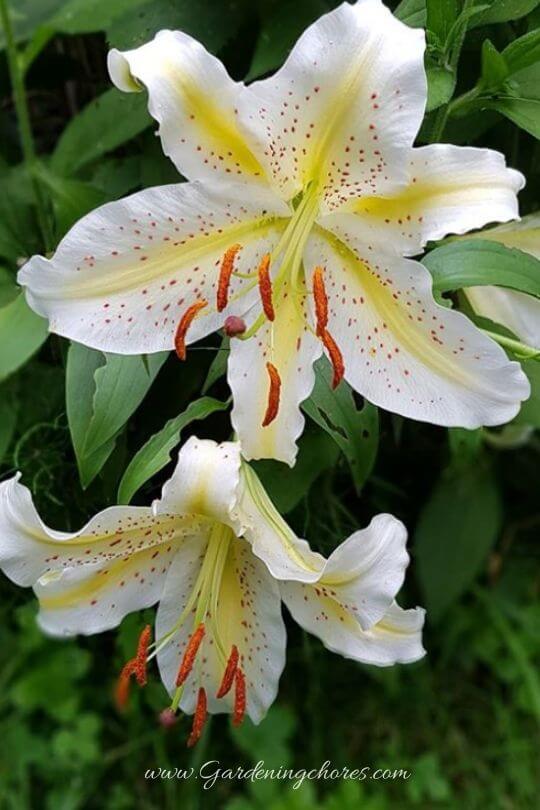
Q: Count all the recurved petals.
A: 12